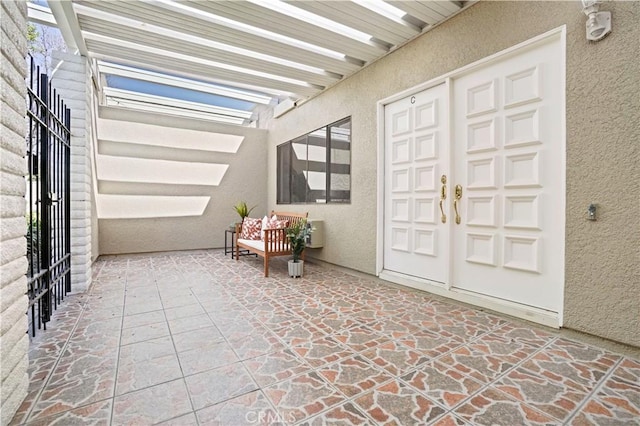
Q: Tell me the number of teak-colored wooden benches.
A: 1